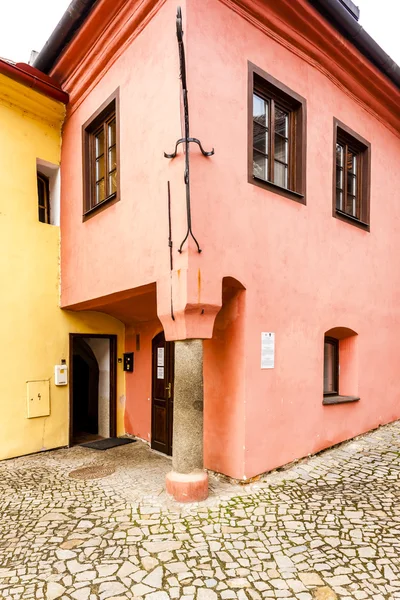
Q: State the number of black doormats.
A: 1